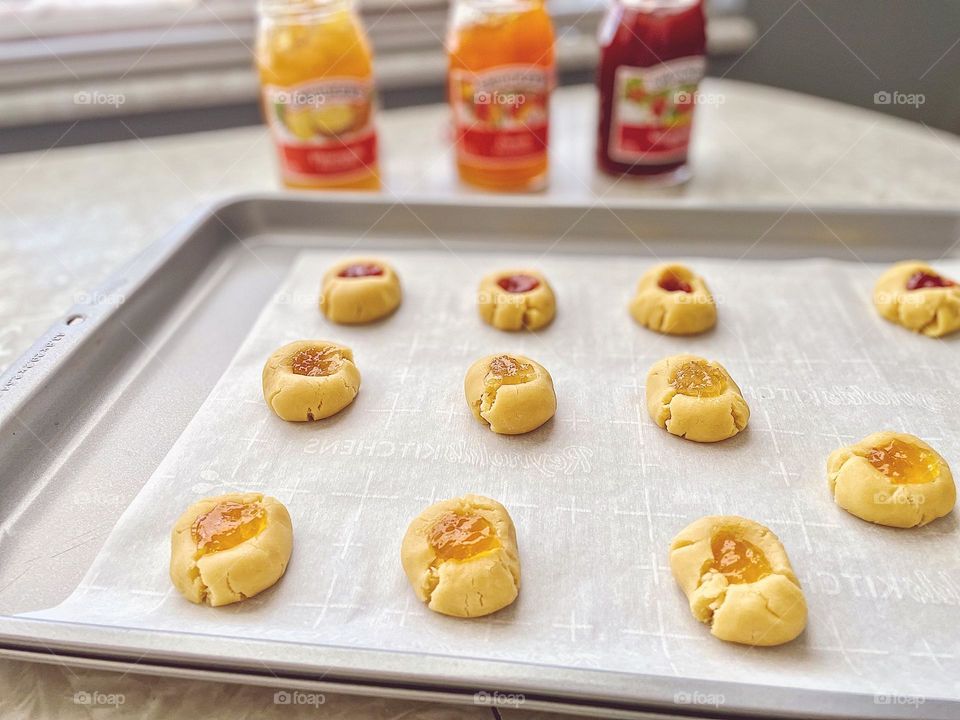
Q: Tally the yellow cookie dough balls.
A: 11